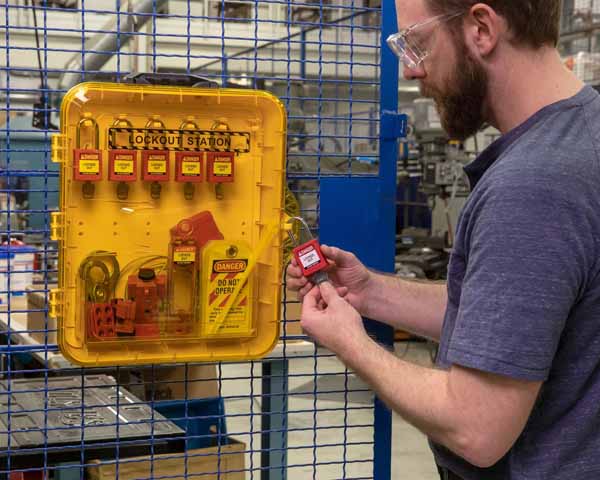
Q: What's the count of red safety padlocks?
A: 6